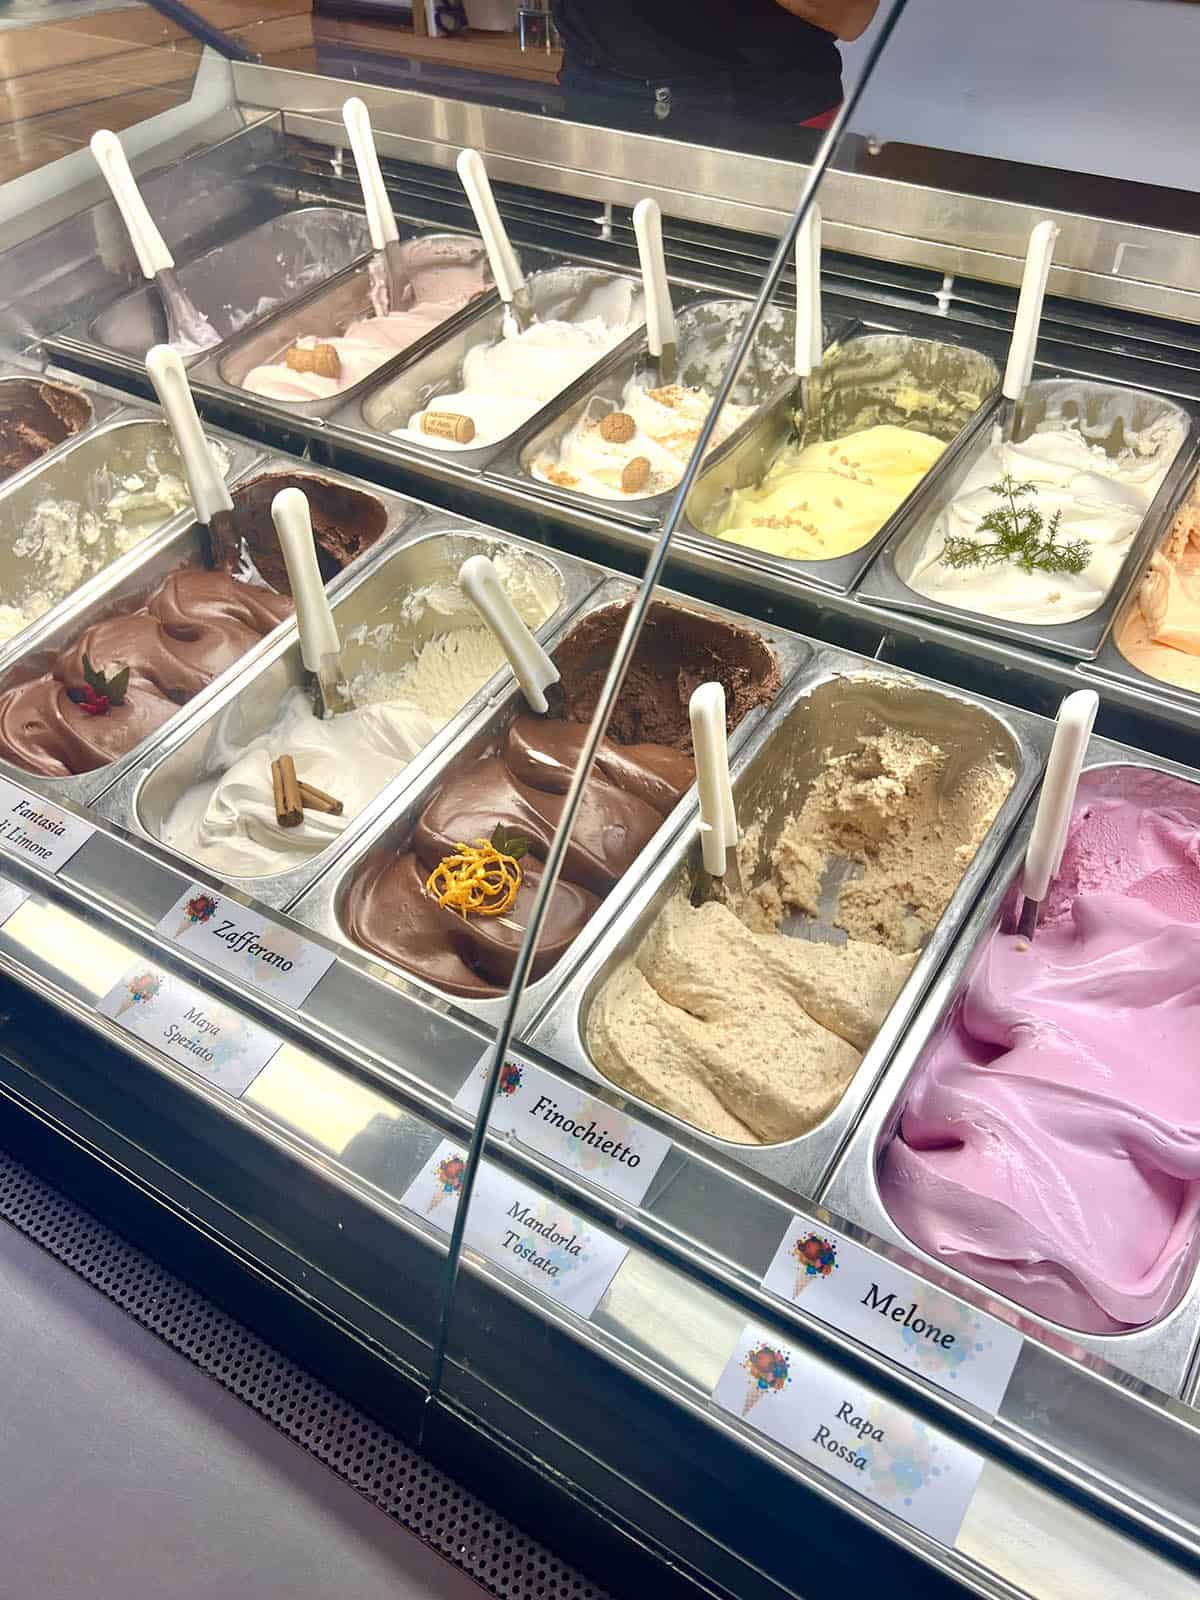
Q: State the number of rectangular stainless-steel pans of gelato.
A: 14